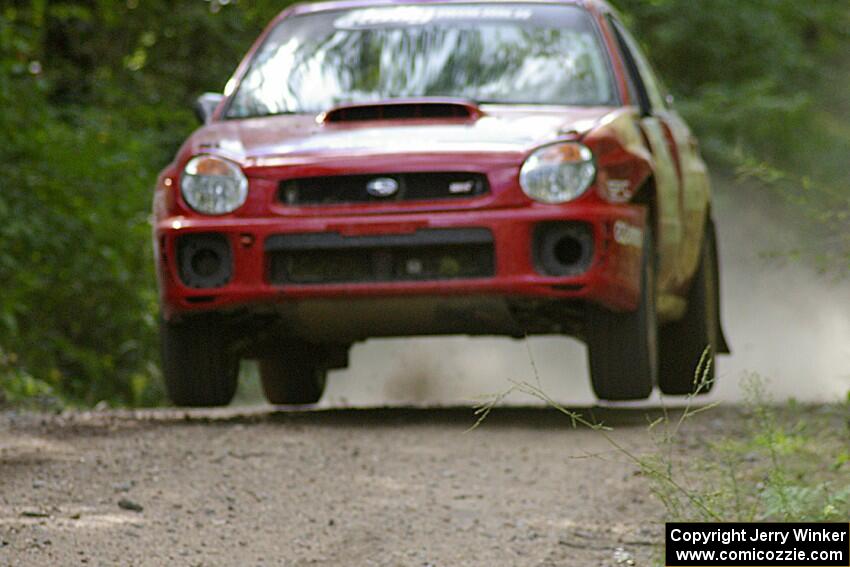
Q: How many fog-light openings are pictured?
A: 2